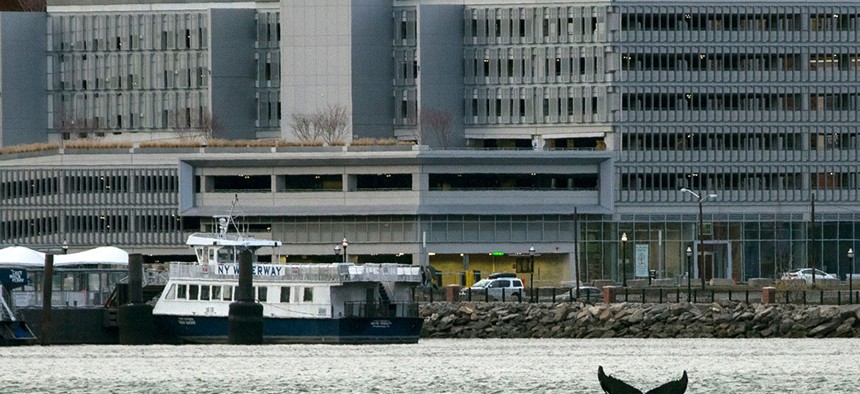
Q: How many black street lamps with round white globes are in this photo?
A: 7